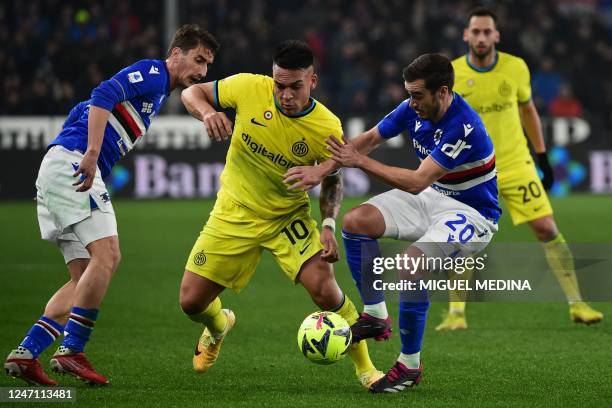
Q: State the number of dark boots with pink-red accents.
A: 2